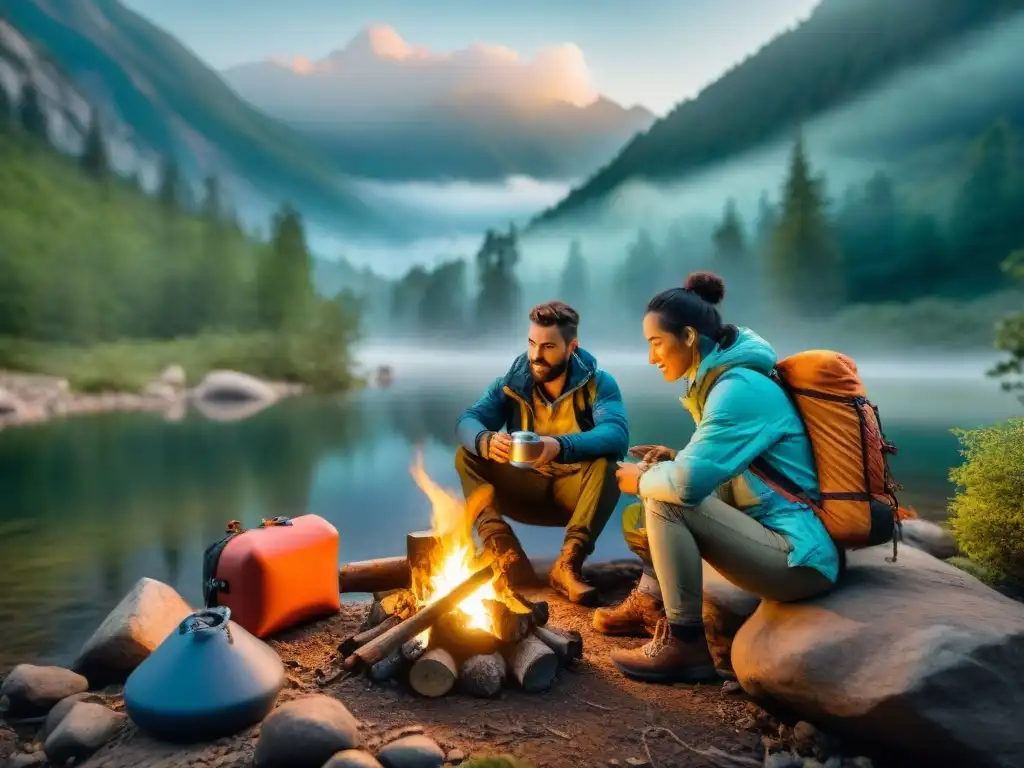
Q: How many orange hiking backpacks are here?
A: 1